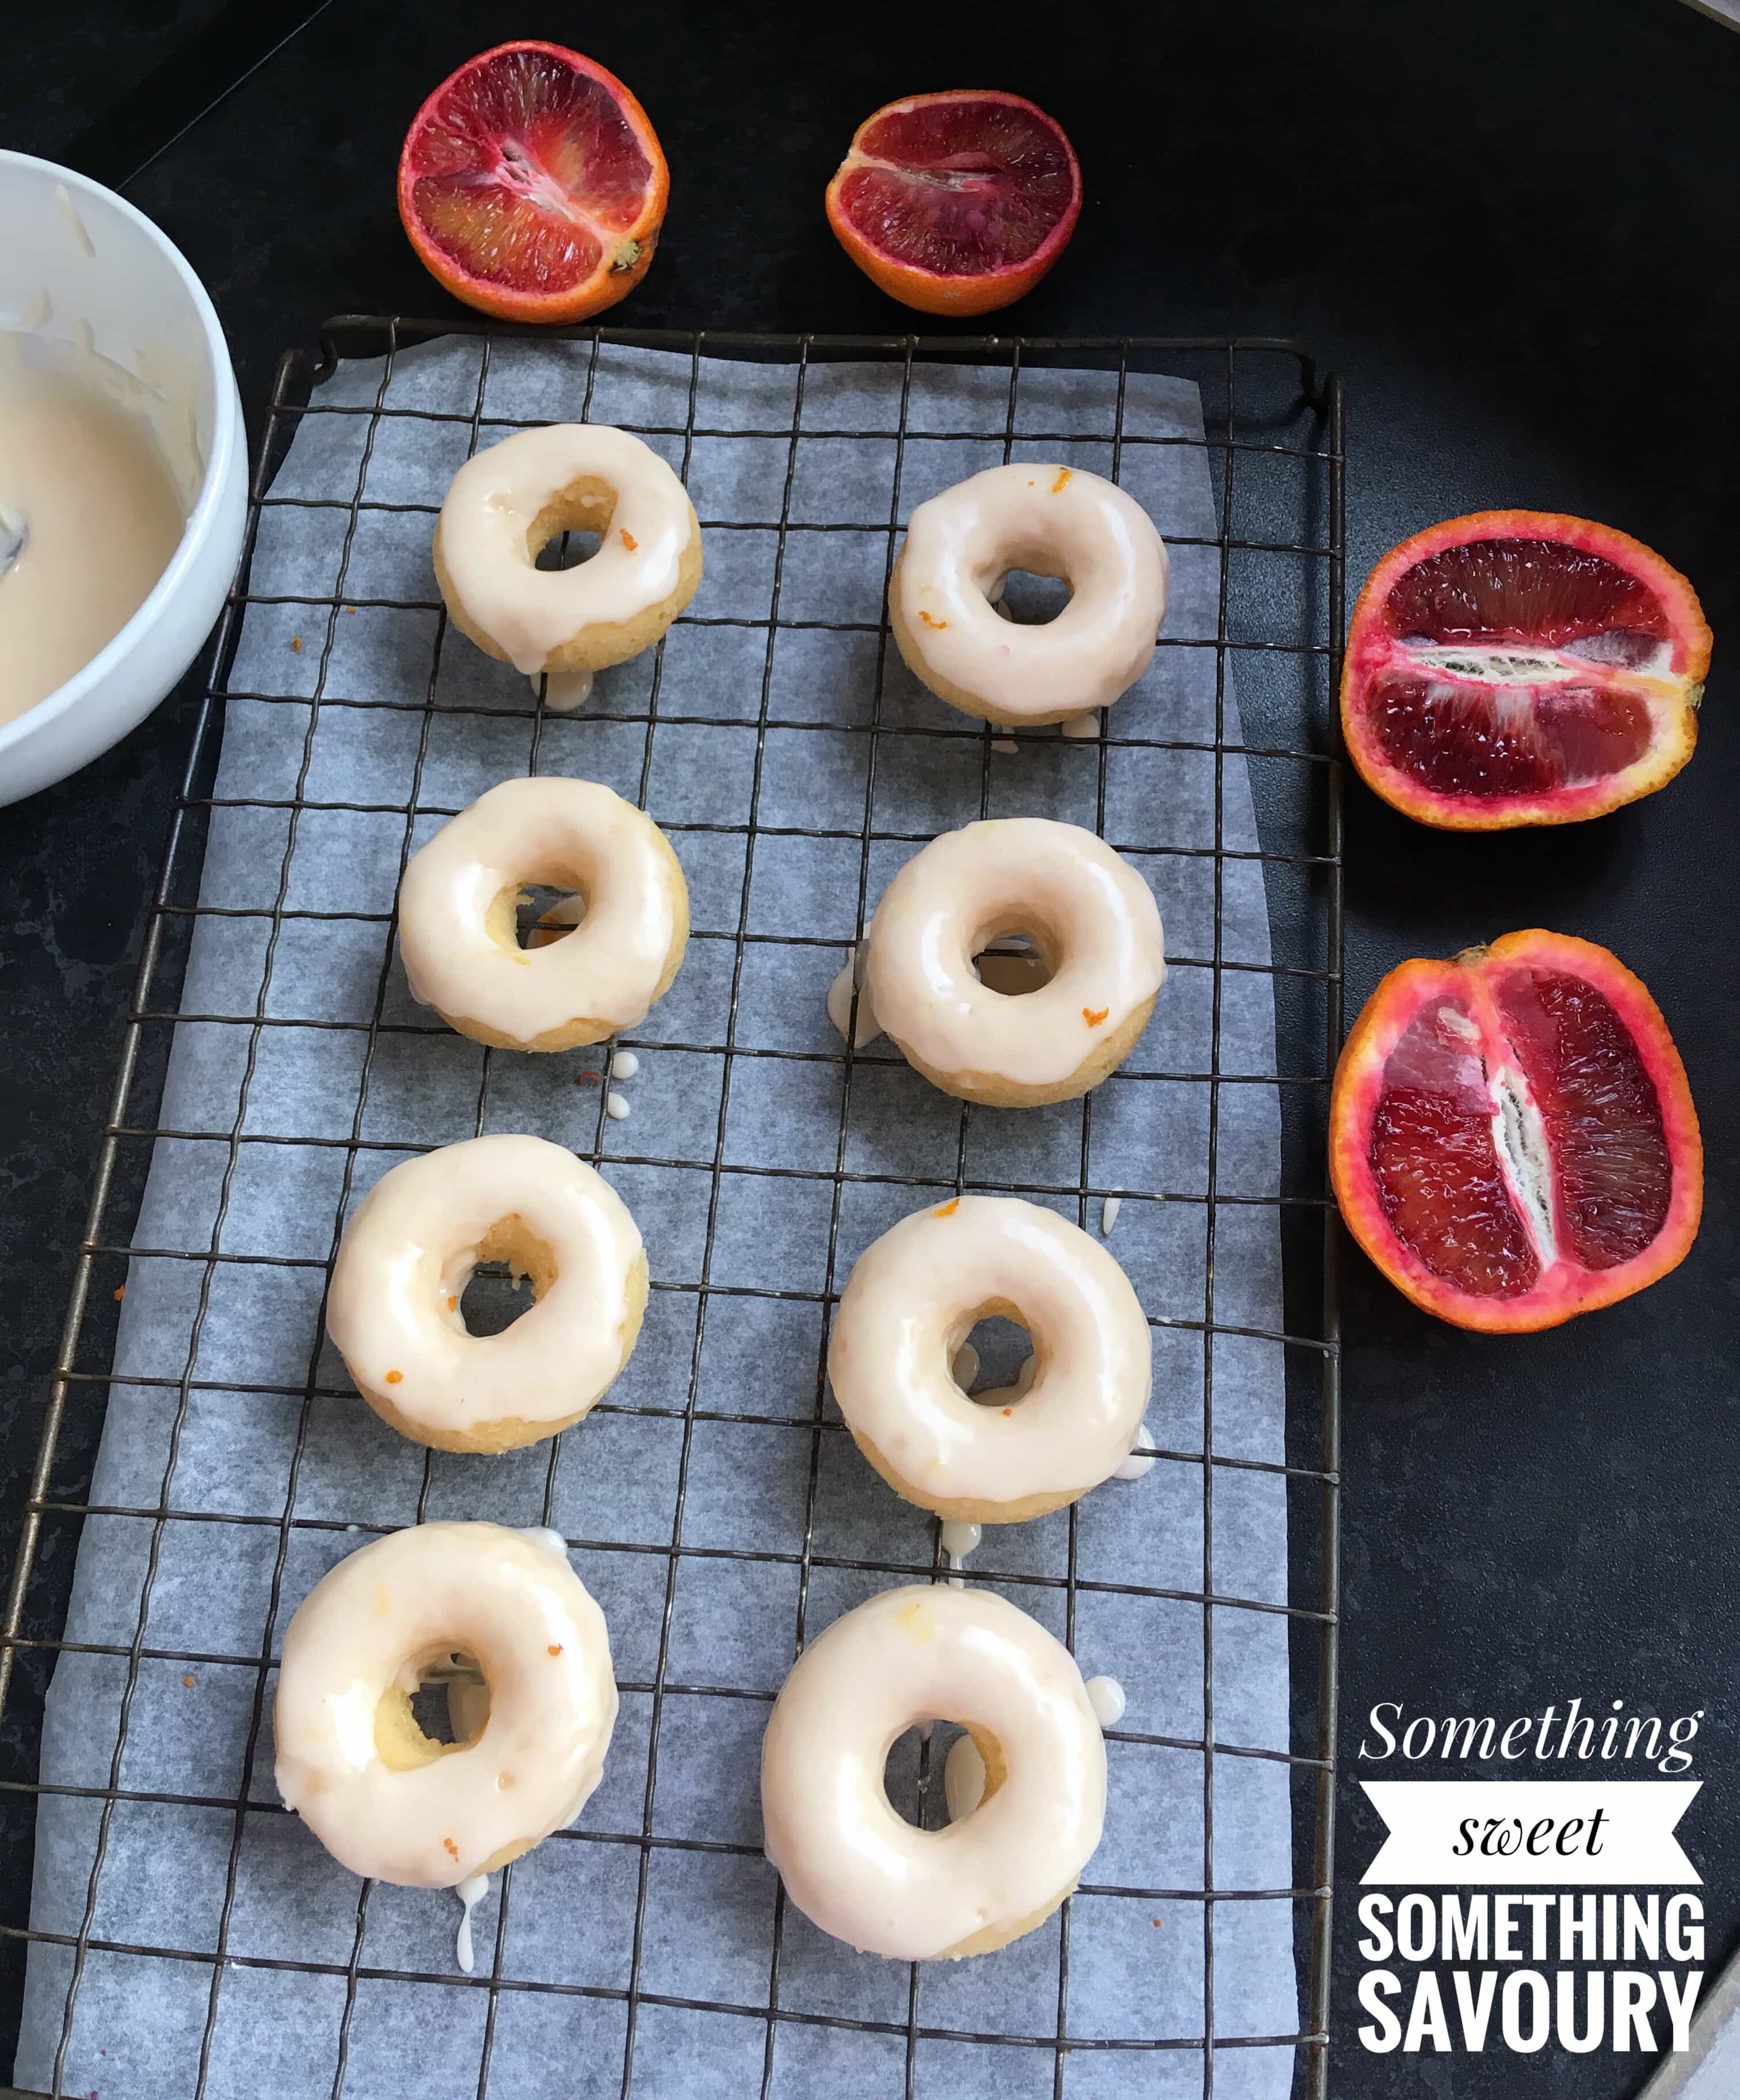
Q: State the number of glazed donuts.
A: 8